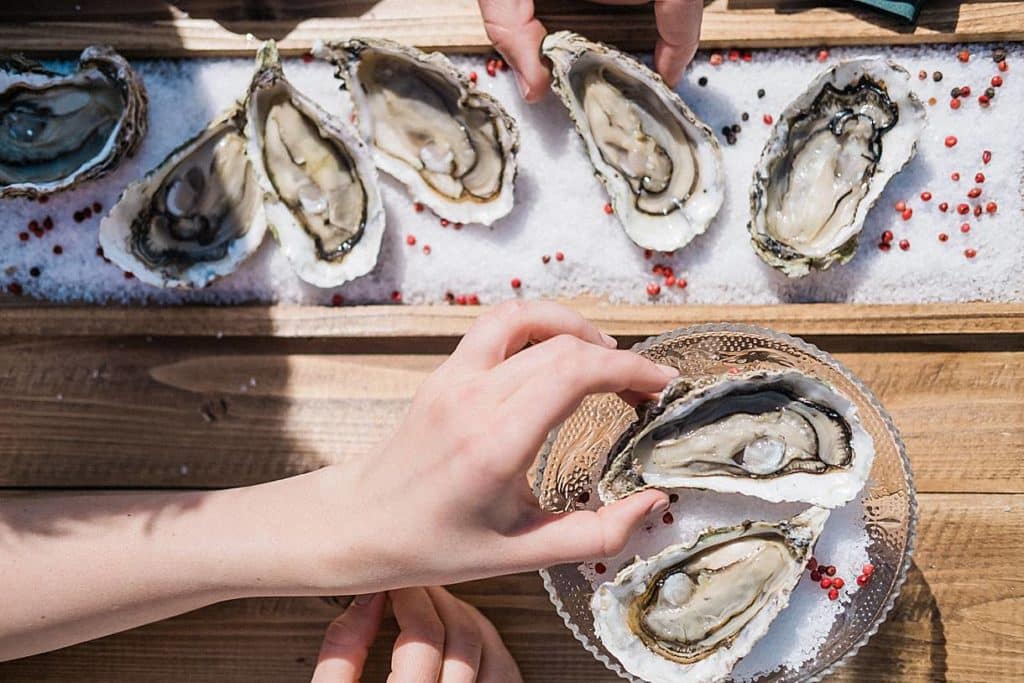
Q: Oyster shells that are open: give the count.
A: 8